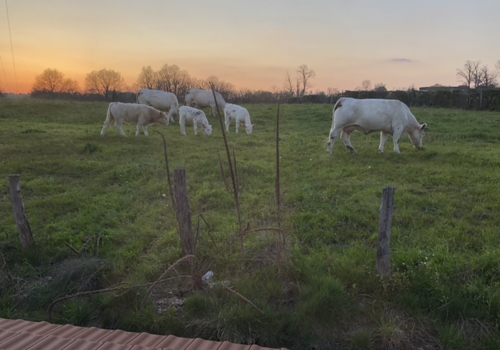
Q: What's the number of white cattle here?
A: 6